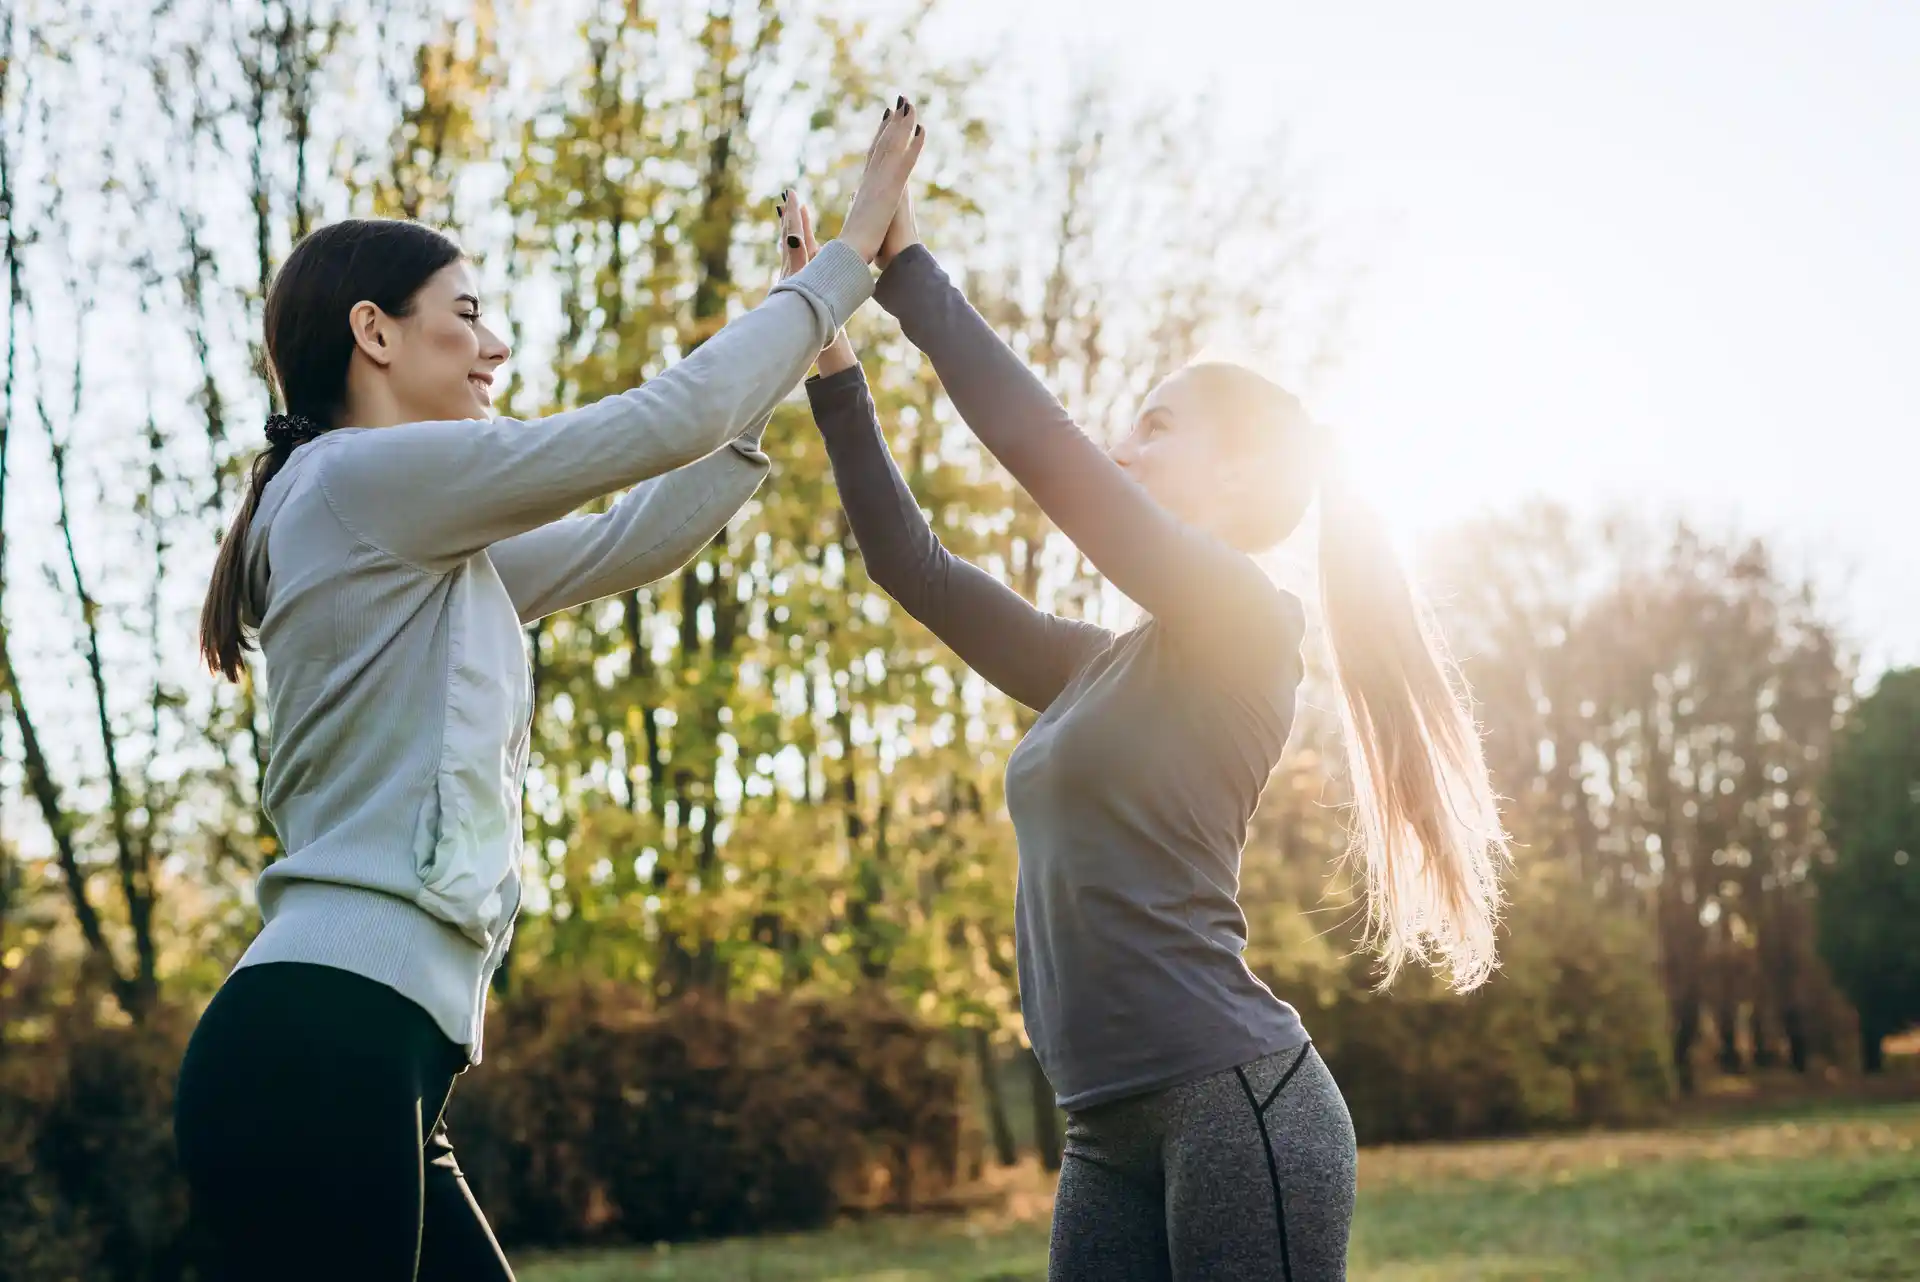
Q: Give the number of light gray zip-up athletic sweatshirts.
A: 1